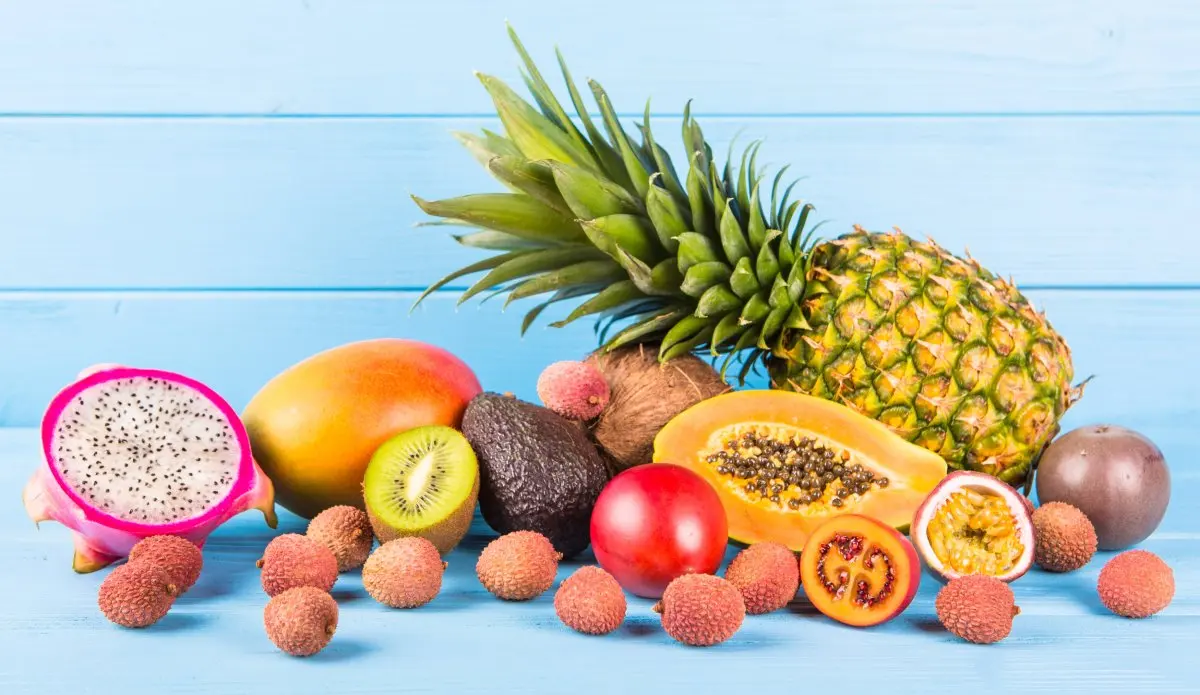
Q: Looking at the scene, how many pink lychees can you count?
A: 14